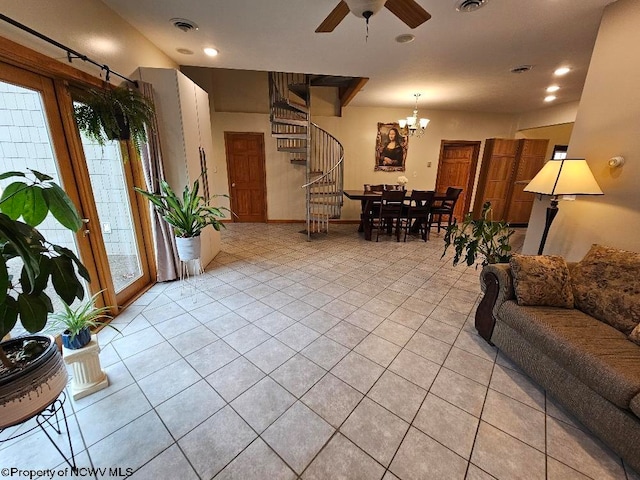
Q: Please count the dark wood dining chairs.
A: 5